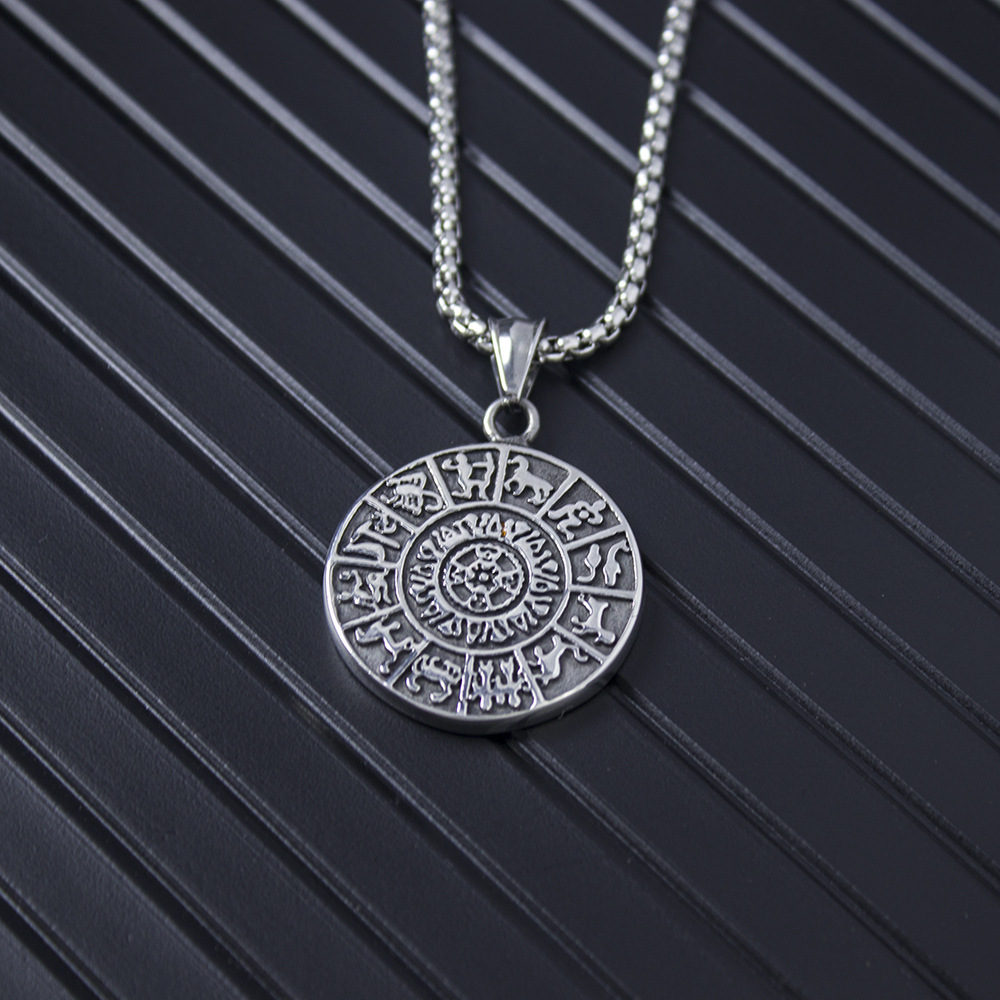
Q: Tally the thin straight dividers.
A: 12